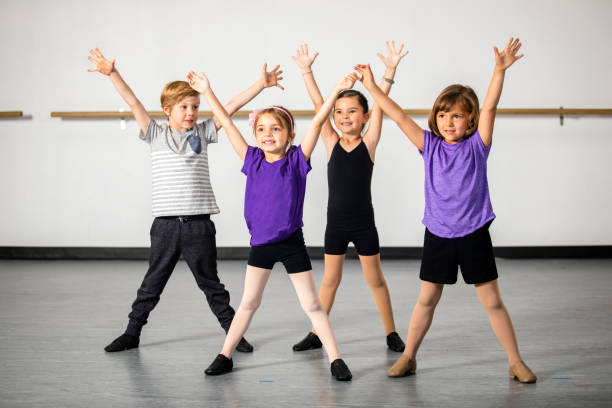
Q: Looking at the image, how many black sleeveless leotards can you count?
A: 1